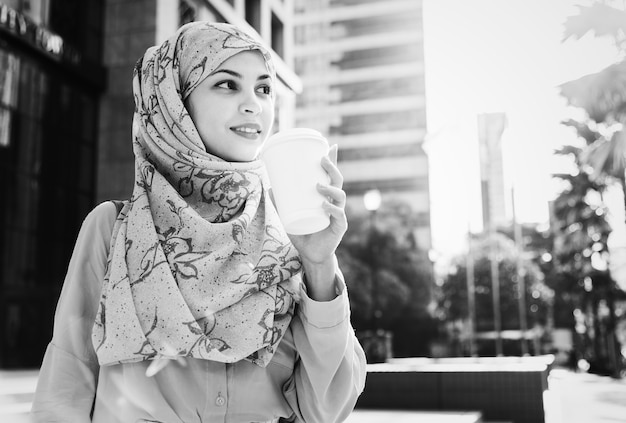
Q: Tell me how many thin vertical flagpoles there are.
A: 3